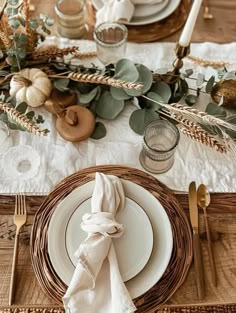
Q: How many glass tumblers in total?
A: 3